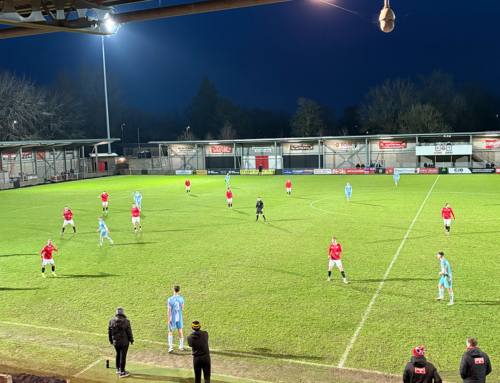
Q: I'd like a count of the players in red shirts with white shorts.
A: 9